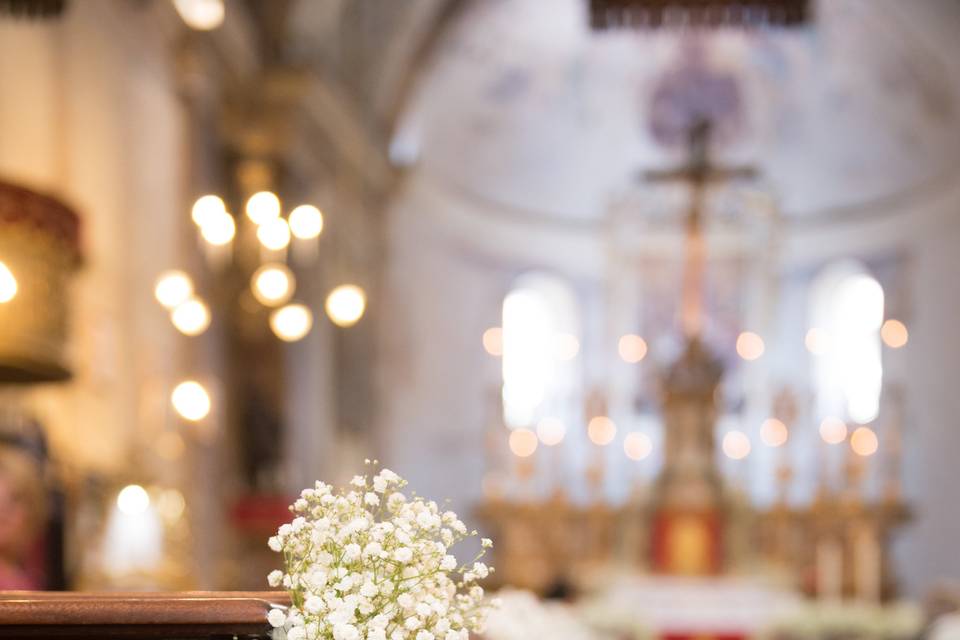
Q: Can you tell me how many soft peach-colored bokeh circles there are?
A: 14